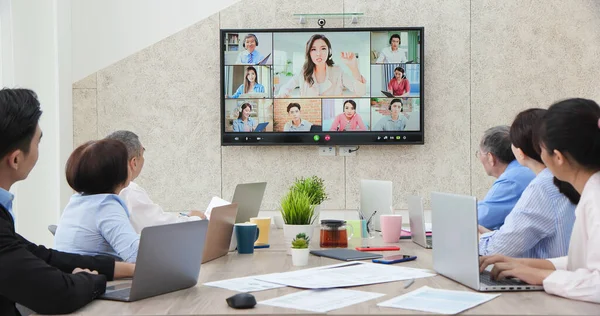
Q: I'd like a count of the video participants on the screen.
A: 9